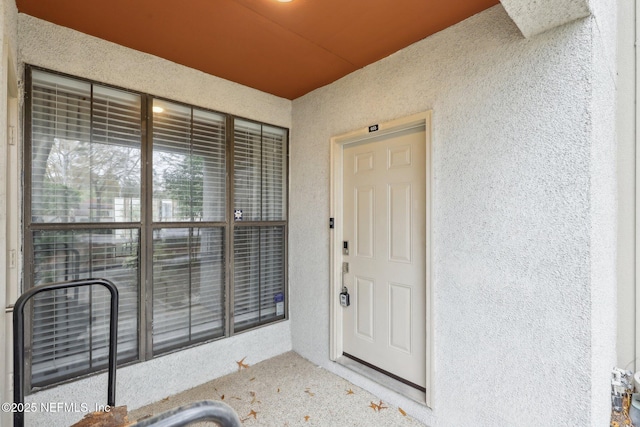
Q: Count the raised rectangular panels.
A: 6